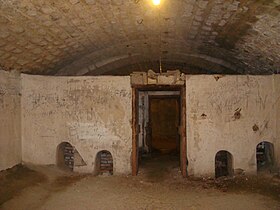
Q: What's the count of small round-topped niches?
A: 4